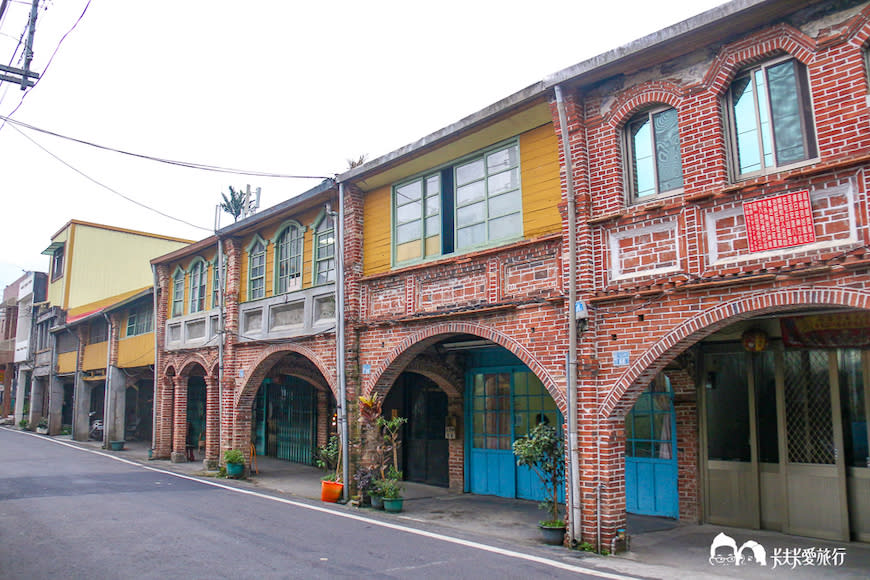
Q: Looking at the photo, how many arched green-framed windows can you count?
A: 6